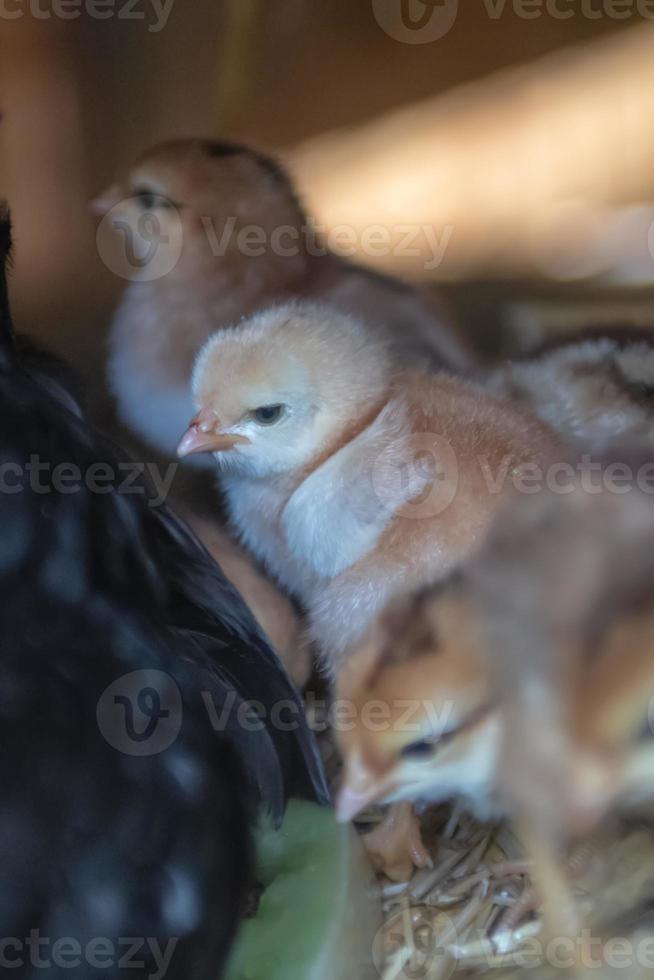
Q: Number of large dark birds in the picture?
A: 1